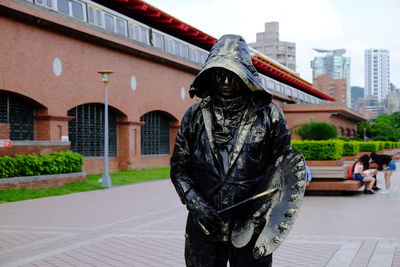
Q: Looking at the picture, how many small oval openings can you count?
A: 3